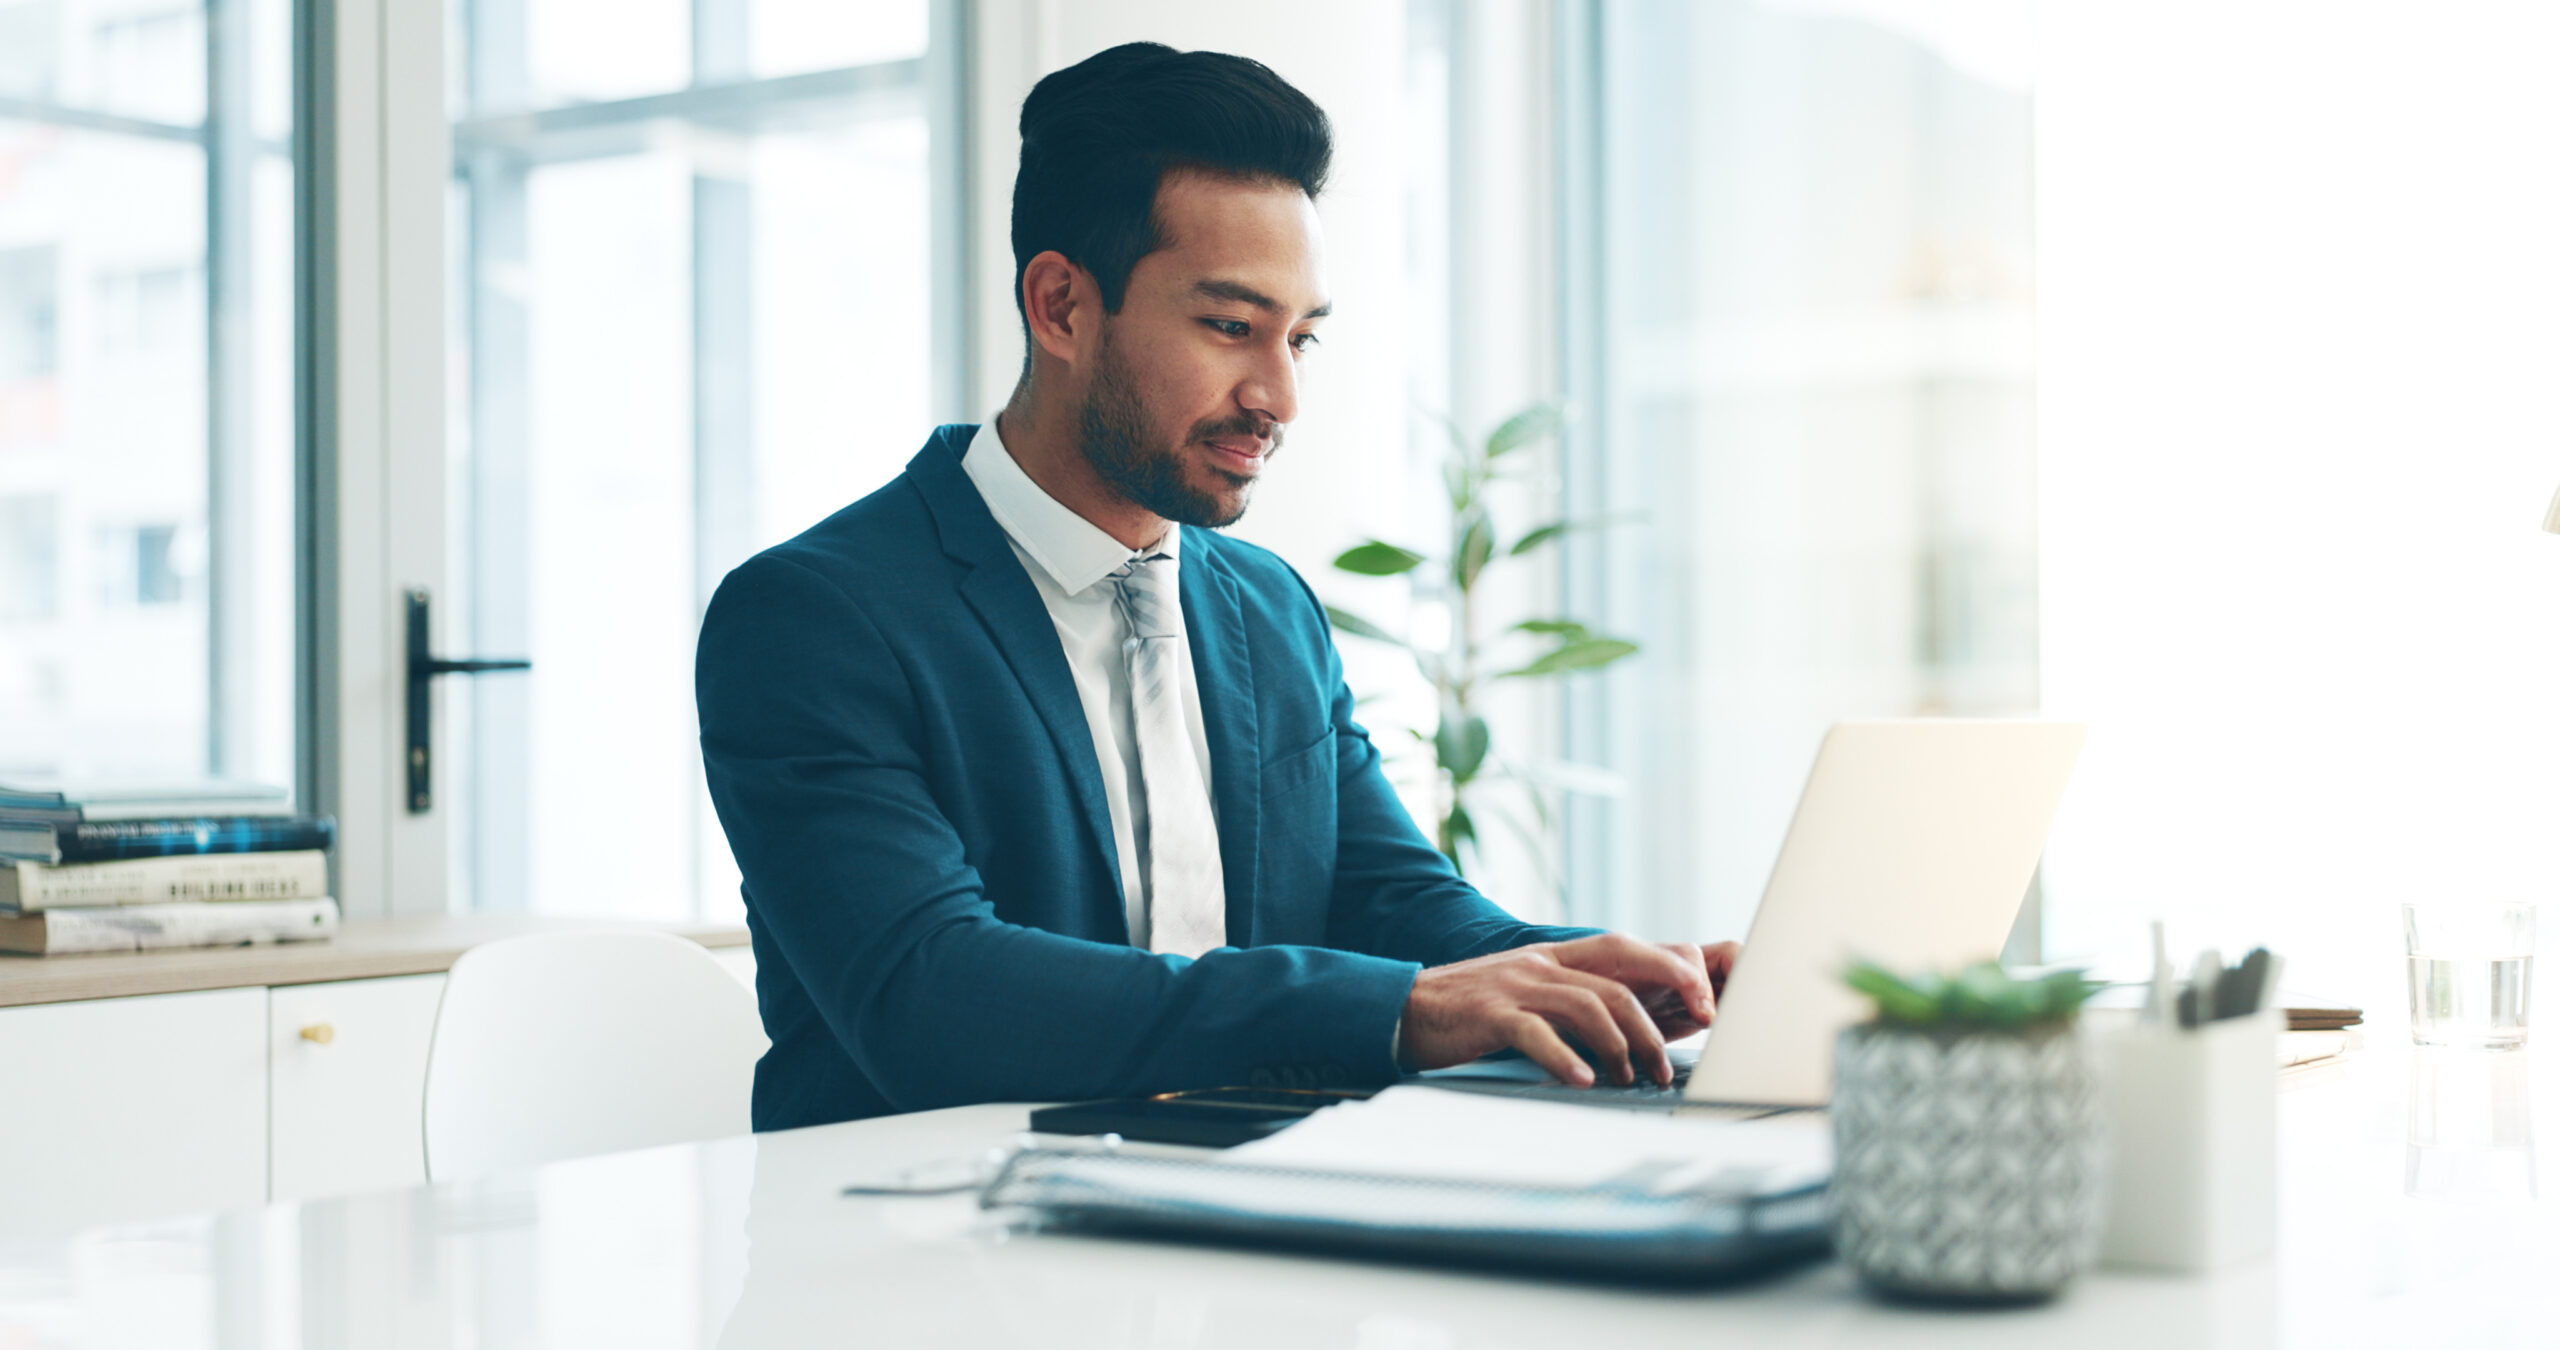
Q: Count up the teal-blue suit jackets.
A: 1